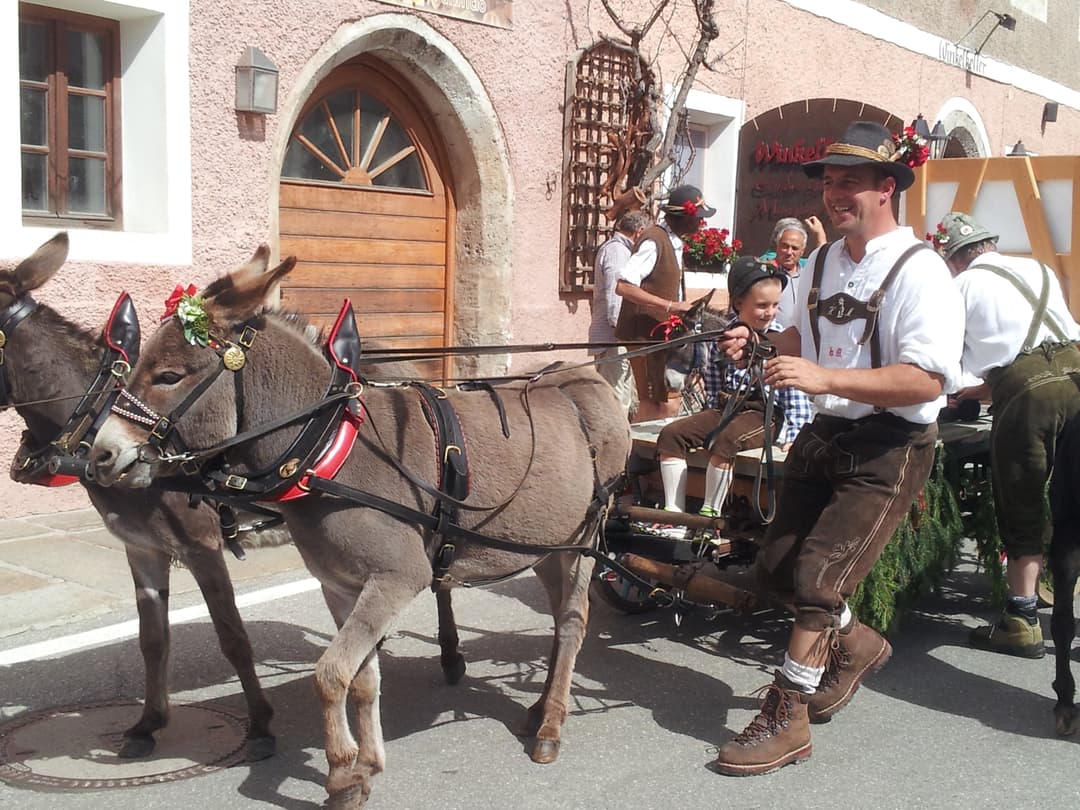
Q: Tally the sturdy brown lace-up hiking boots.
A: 2